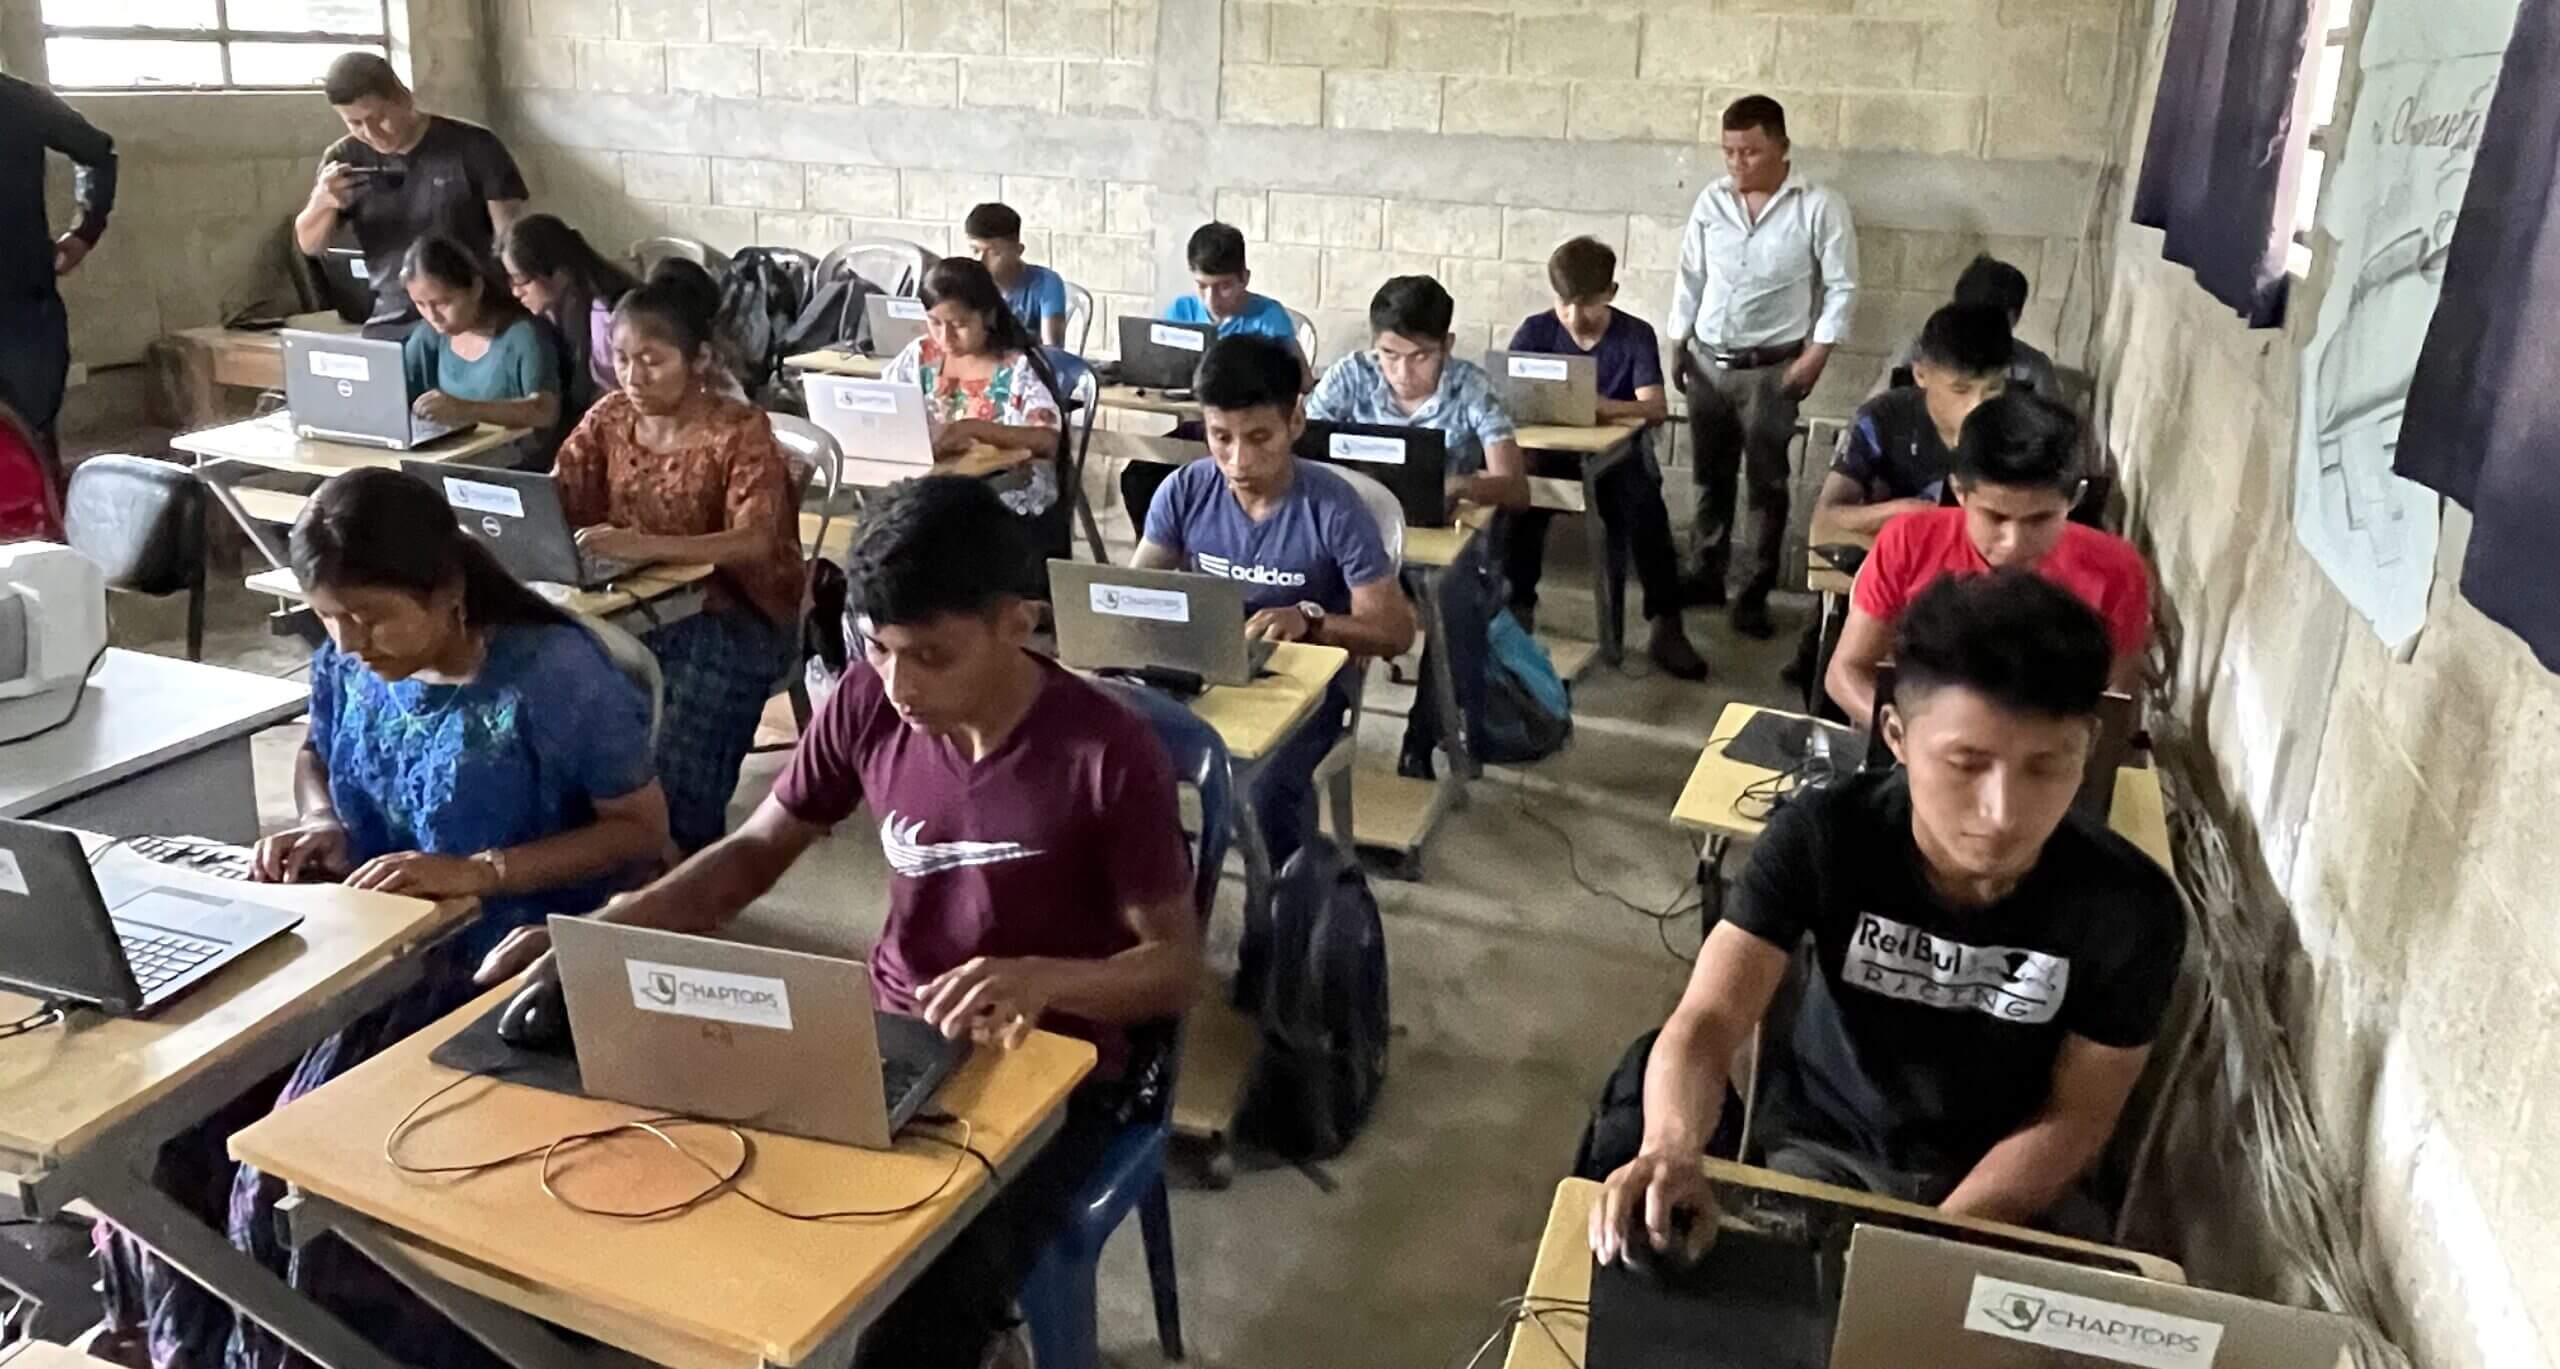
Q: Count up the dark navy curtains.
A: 2